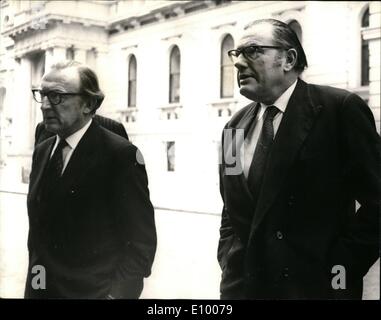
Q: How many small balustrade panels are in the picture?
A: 3